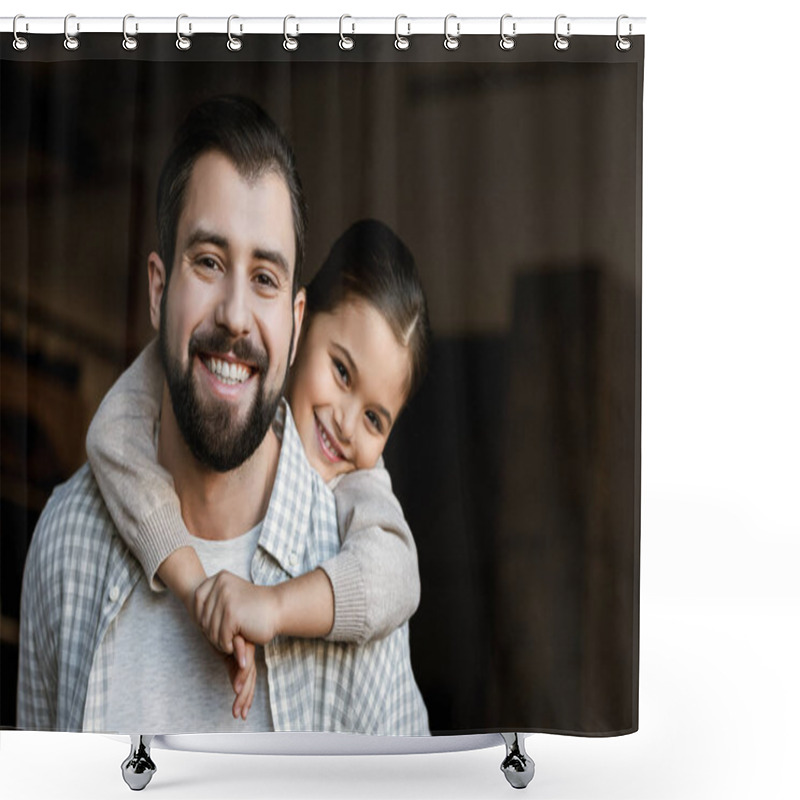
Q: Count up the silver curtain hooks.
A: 12